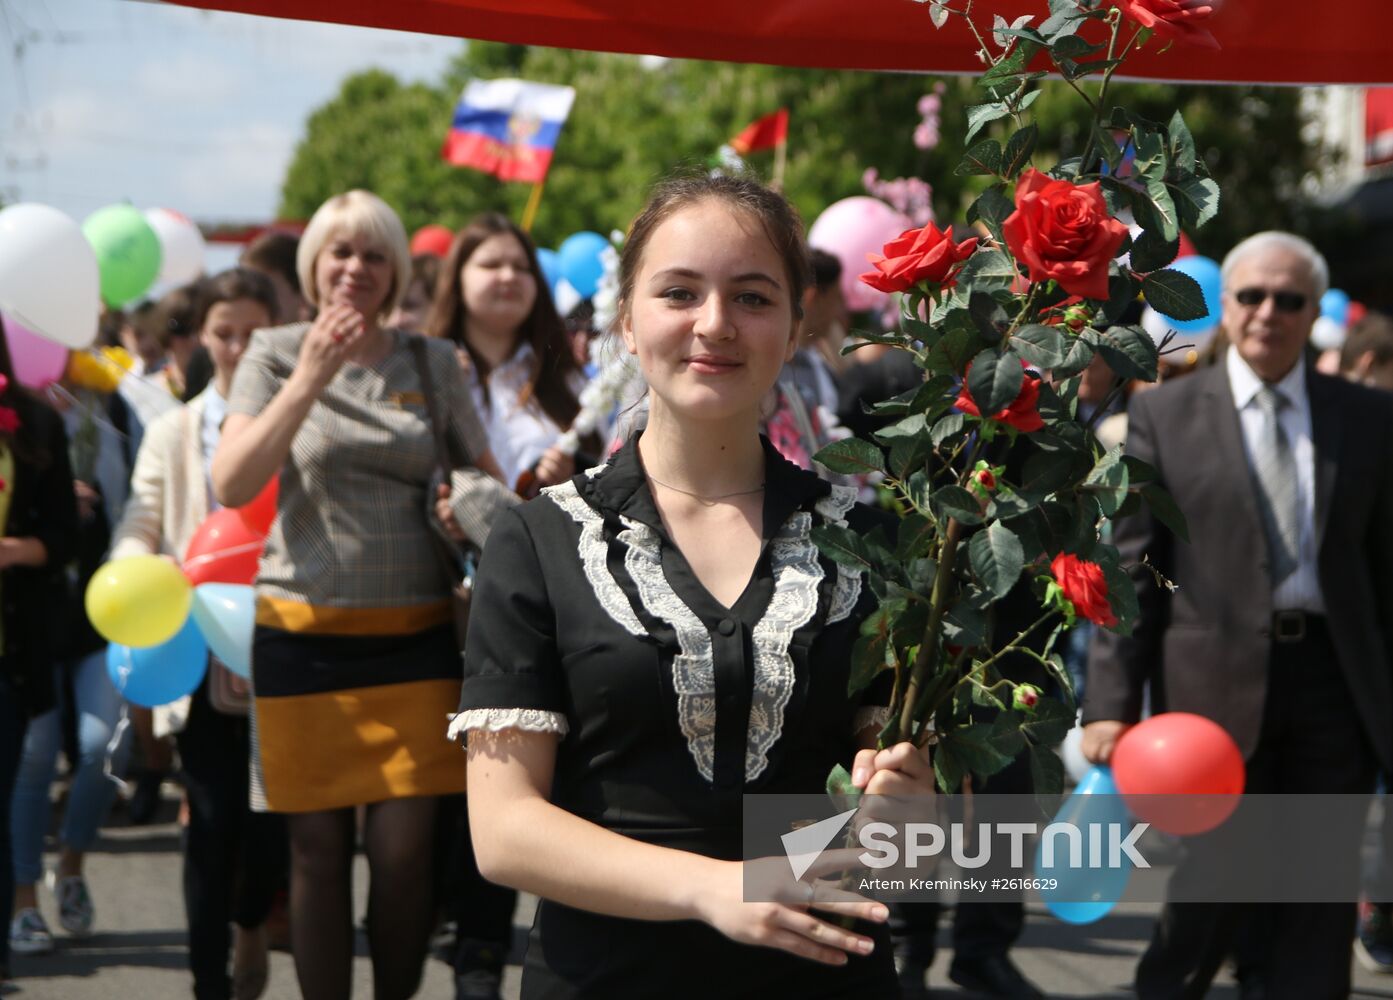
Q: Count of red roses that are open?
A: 5